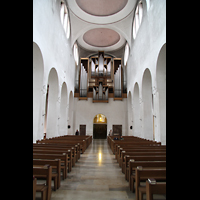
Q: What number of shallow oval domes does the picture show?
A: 2